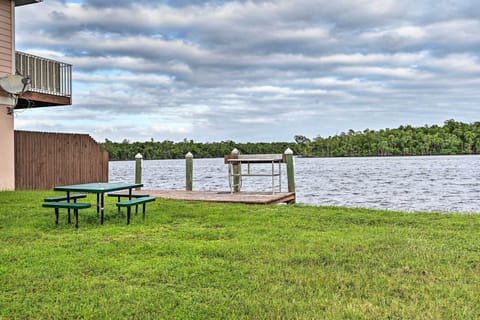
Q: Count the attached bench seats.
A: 4